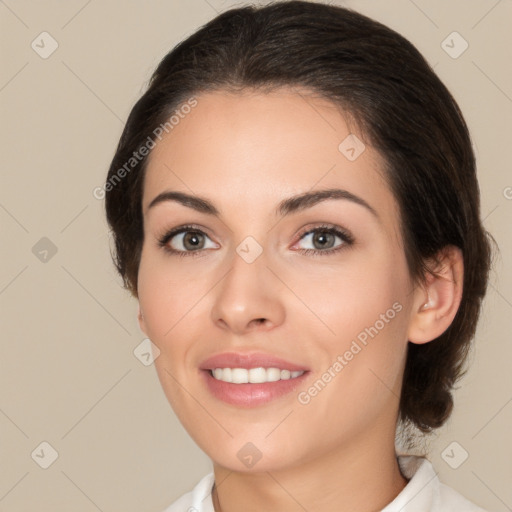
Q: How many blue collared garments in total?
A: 0